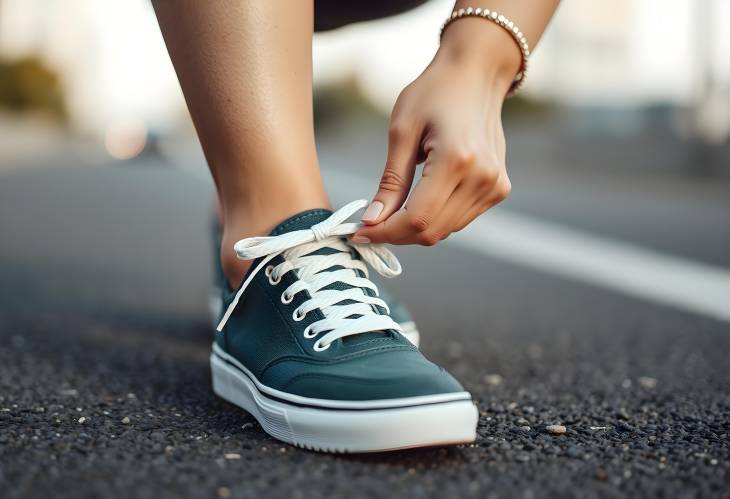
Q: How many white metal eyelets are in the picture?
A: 6